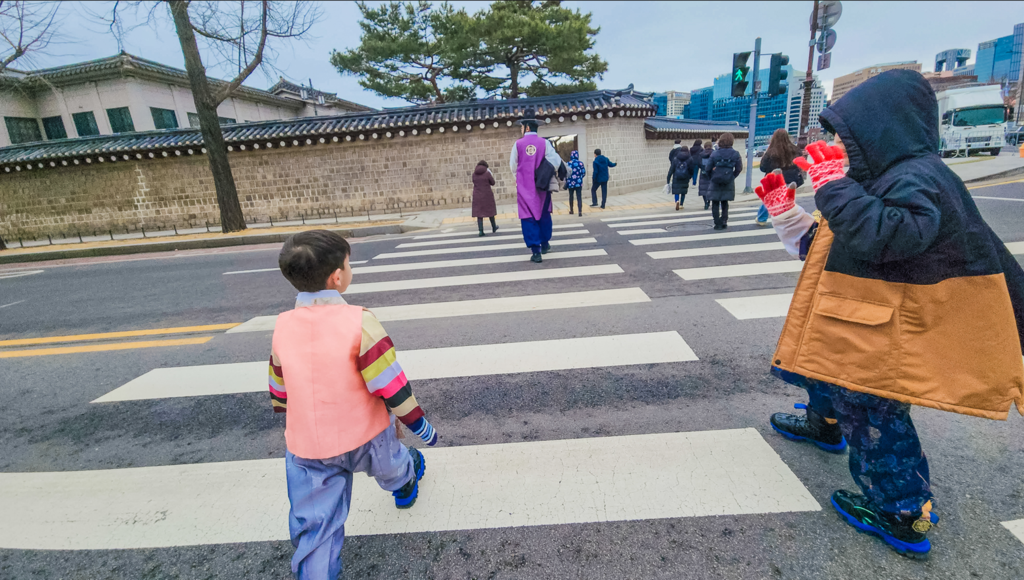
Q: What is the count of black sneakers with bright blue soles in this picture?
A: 3